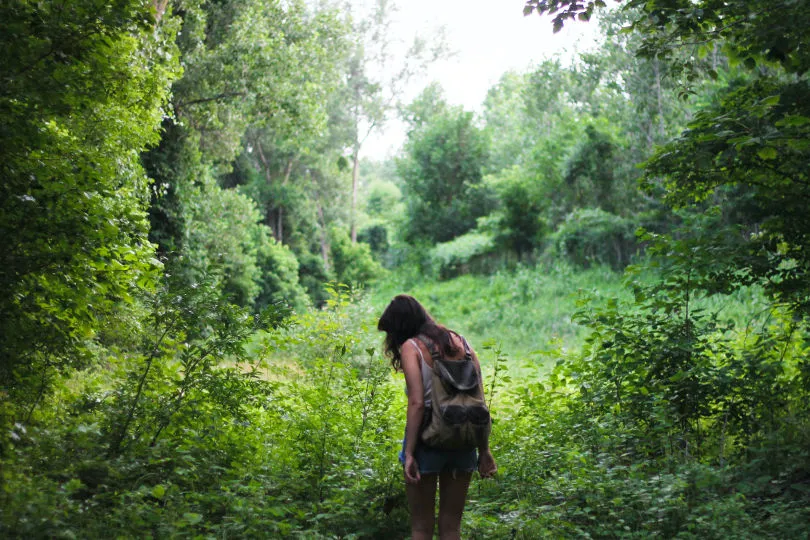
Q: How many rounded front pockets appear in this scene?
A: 2